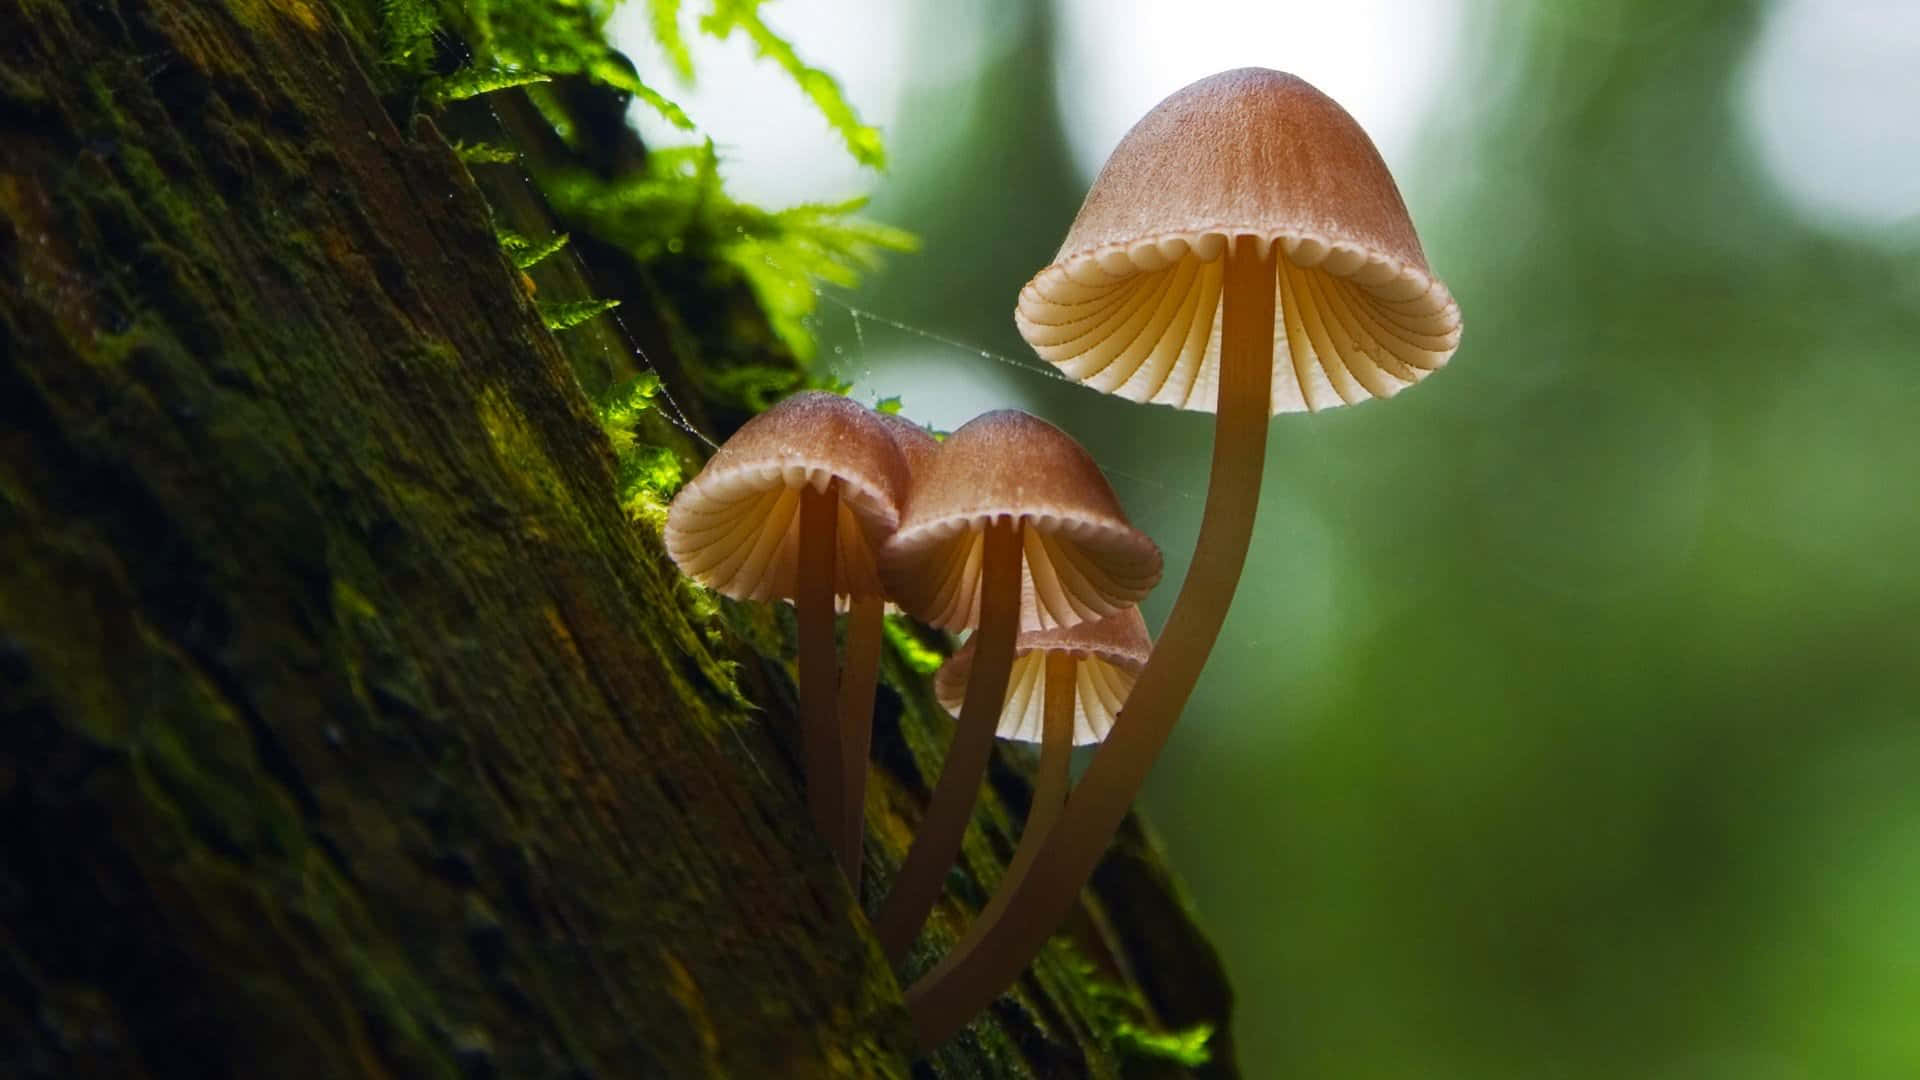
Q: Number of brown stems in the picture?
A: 5